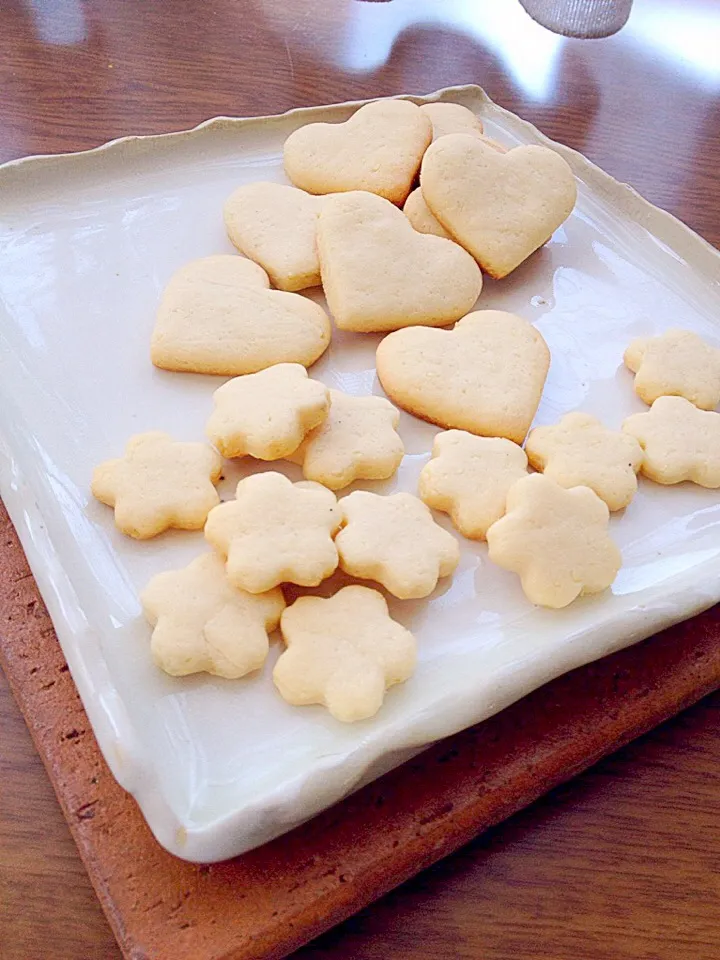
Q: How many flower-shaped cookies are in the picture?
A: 12